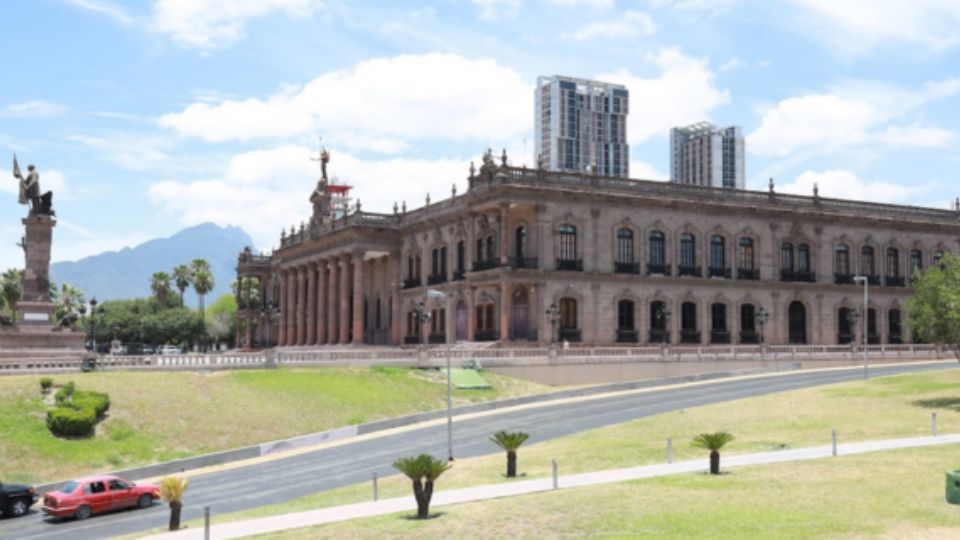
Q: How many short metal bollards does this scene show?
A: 6